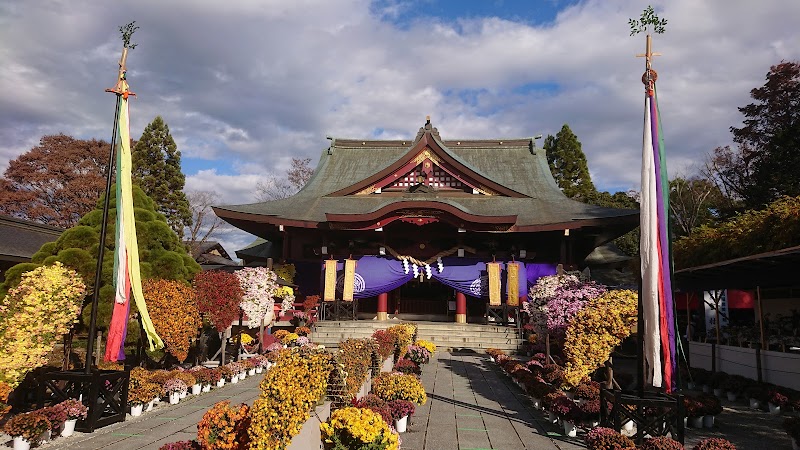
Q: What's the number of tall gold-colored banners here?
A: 4